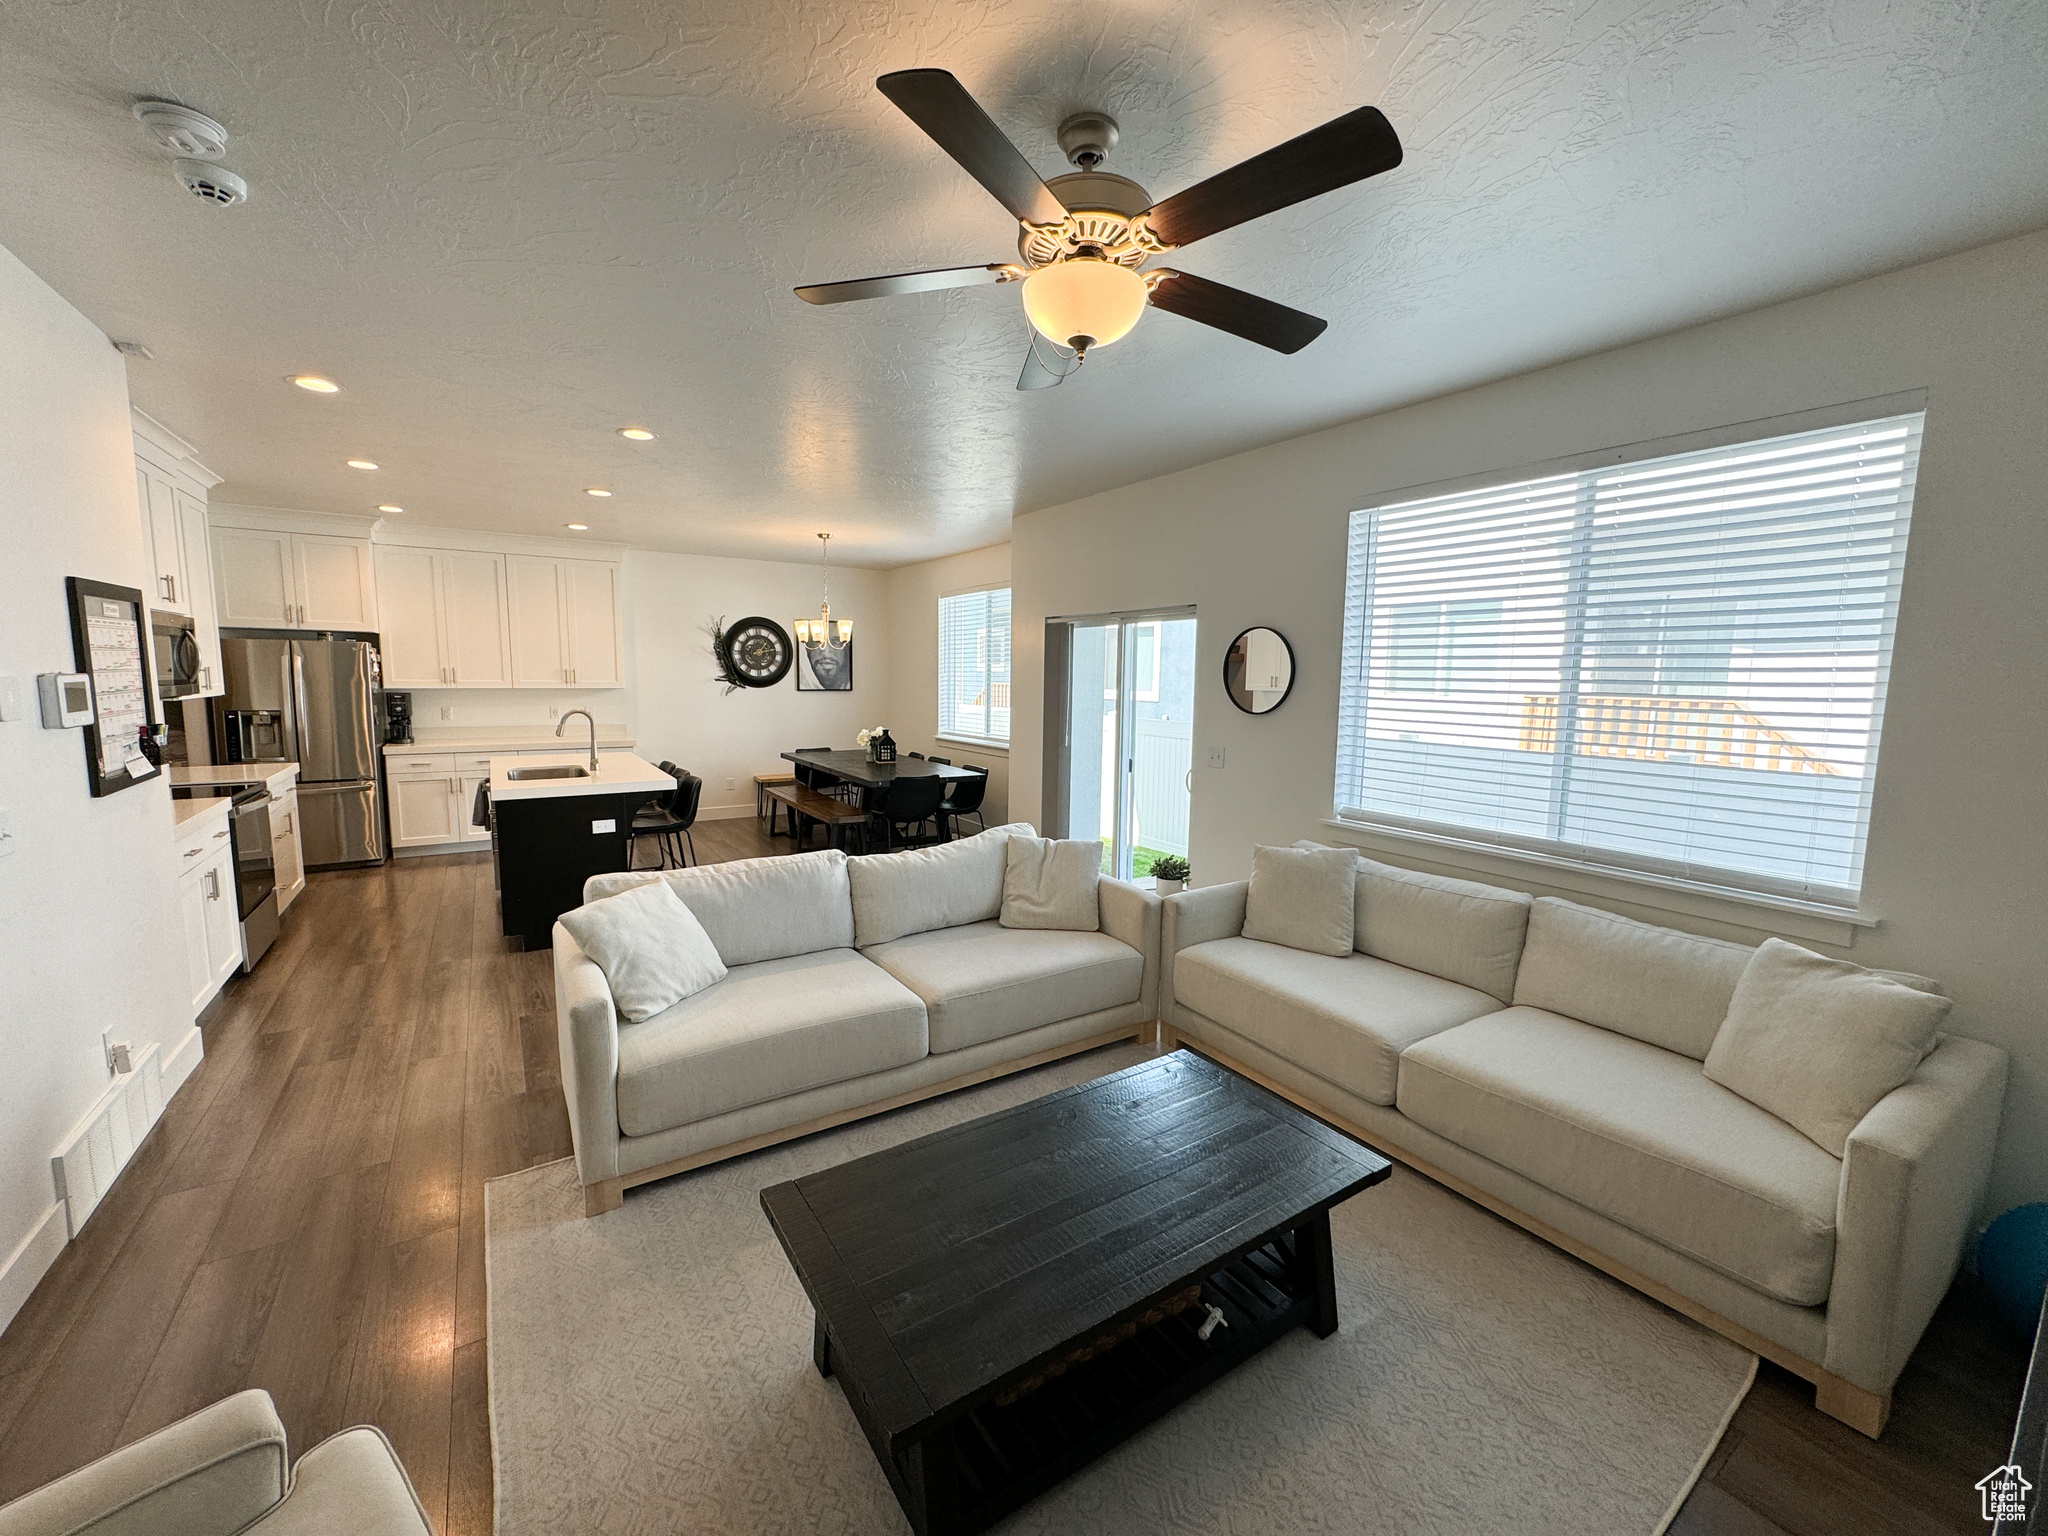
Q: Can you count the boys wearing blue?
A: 0